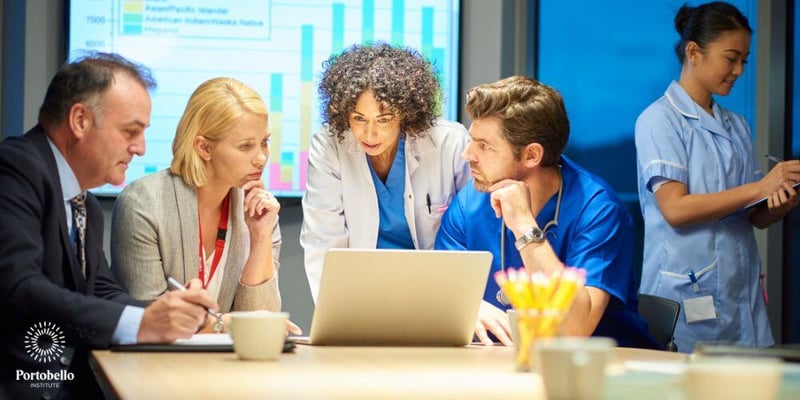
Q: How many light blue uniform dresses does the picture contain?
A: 1